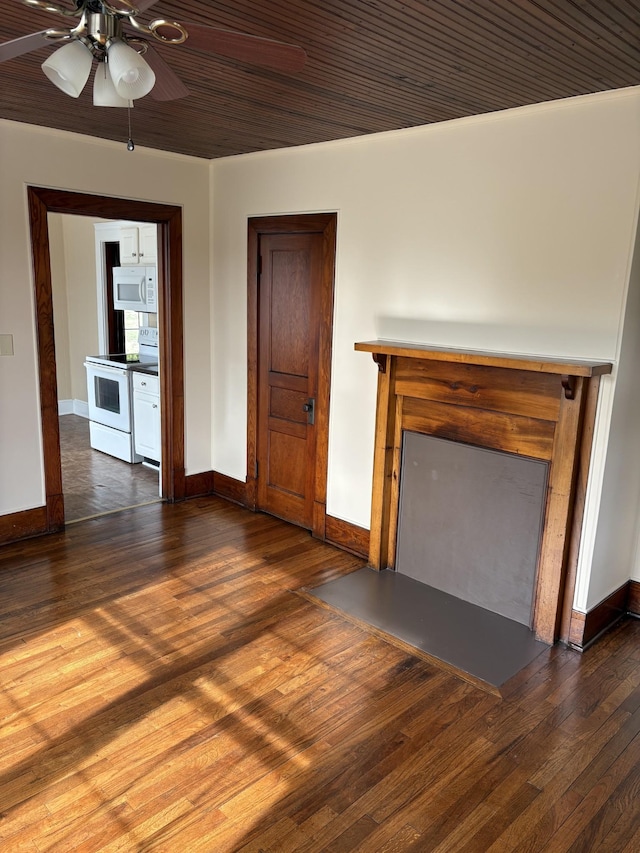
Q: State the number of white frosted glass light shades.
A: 3